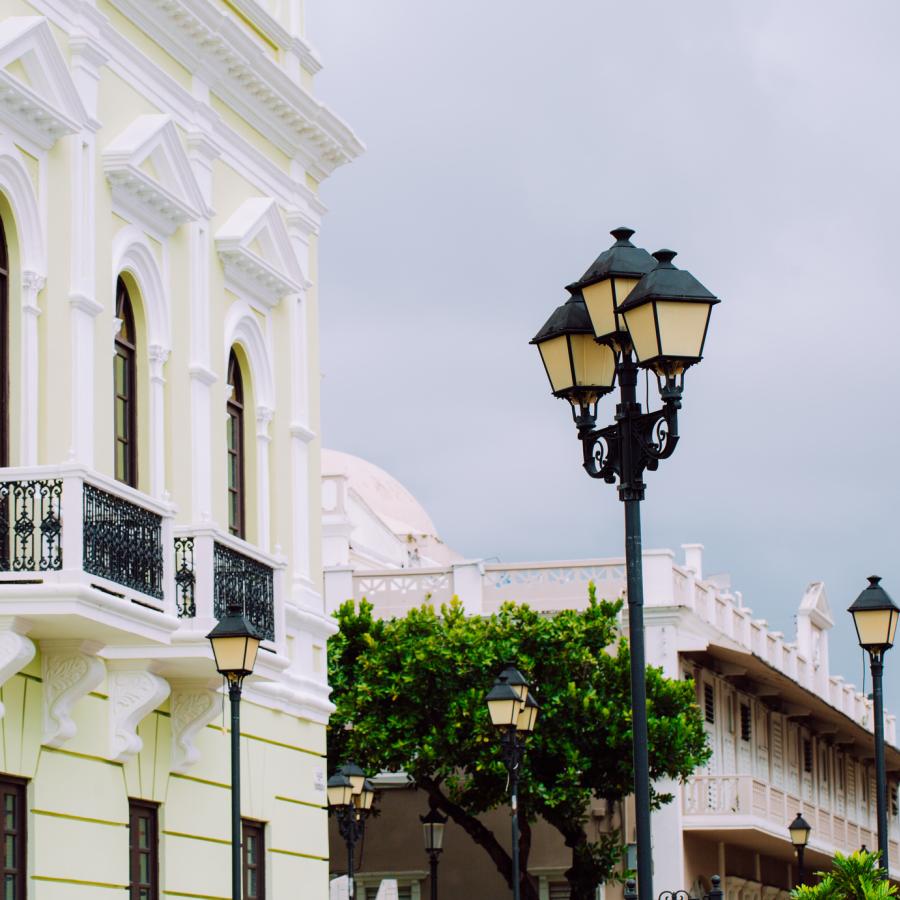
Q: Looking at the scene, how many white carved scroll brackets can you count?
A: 4